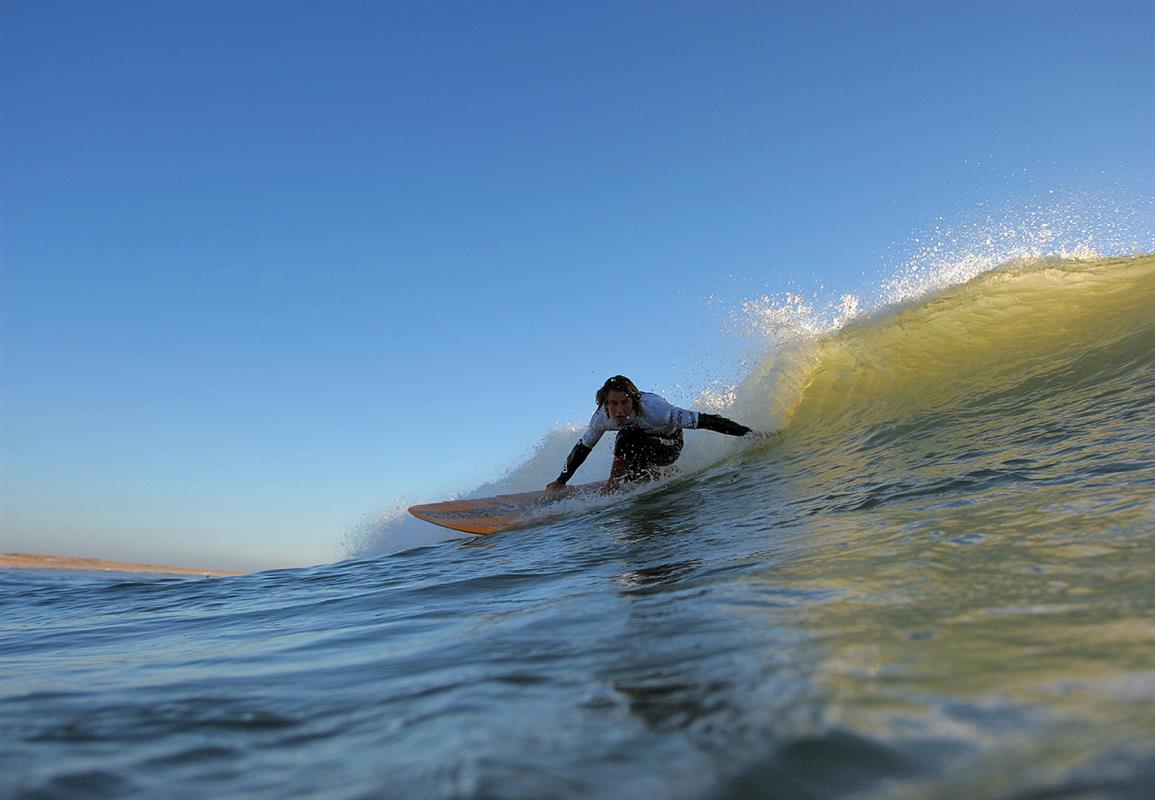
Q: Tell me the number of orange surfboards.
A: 1